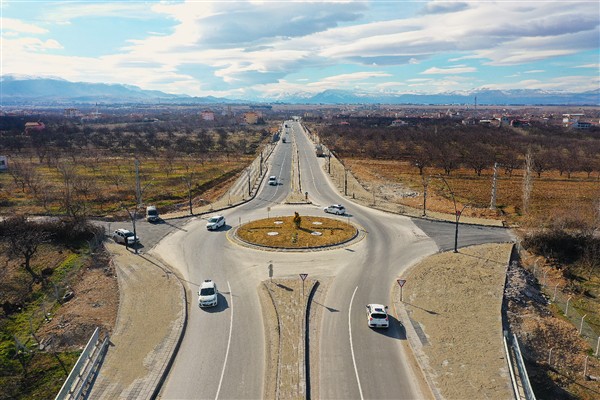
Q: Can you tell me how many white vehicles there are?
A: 7